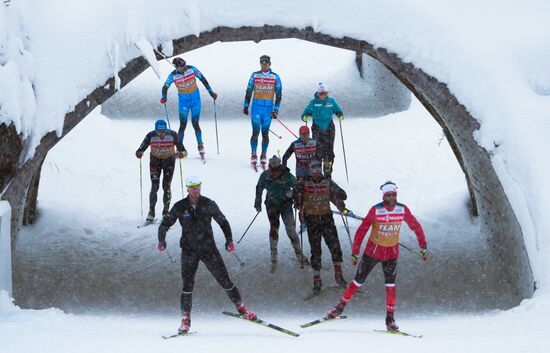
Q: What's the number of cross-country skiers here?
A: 9